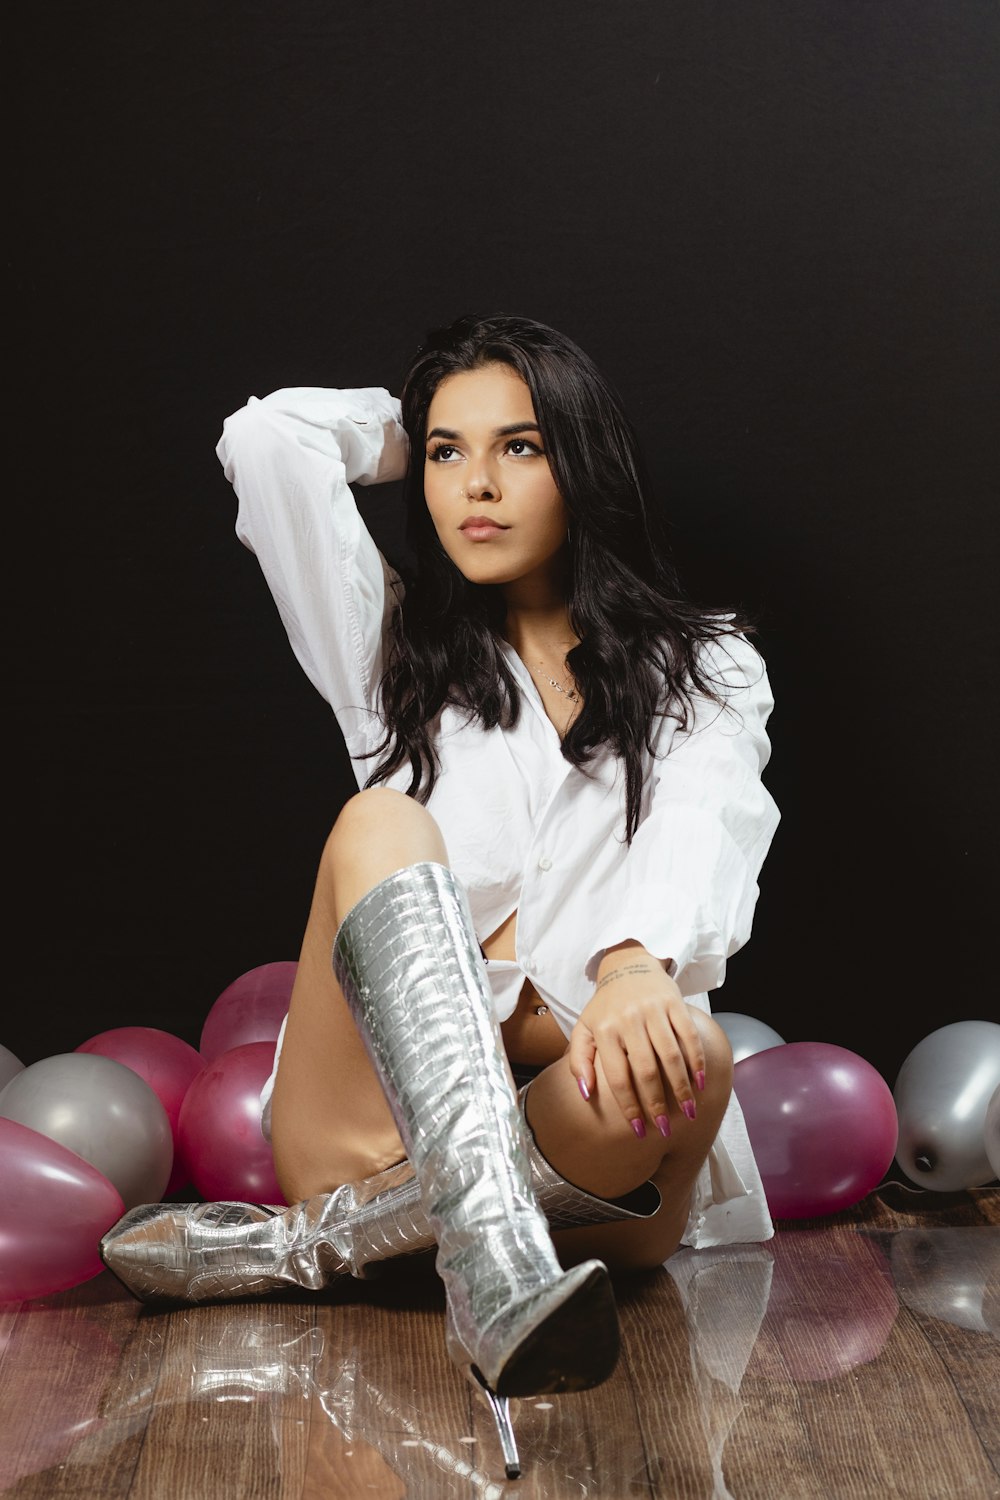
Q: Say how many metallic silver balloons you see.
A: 5